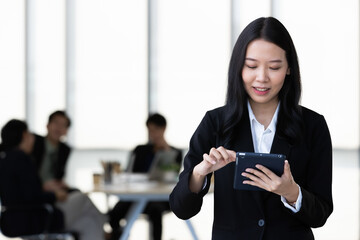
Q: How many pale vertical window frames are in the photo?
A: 5